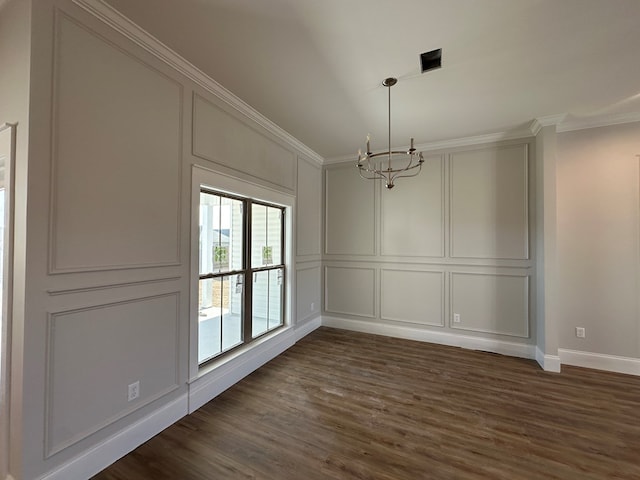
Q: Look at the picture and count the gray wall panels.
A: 11